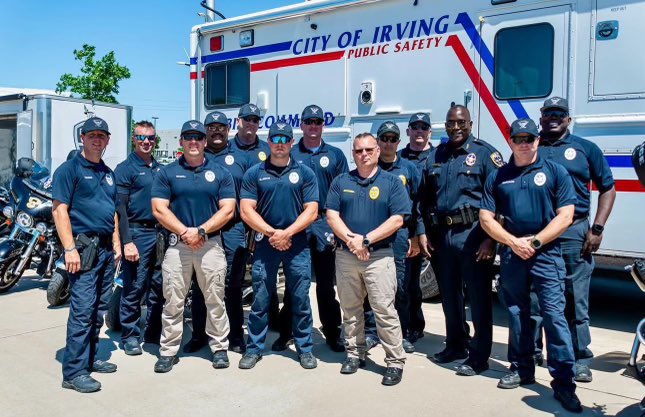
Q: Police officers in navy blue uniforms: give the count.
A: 13